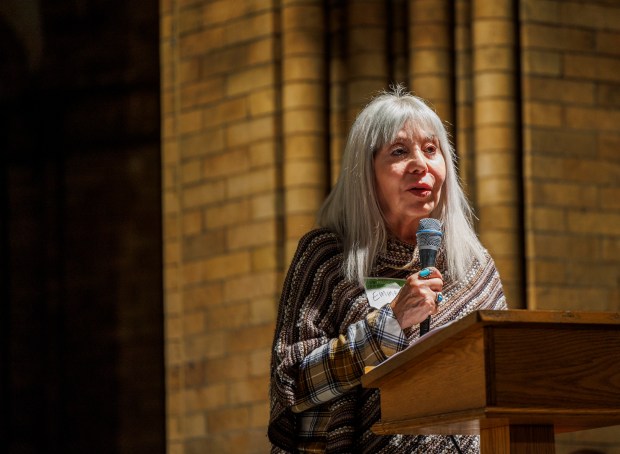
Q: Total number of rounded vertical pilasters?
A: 4